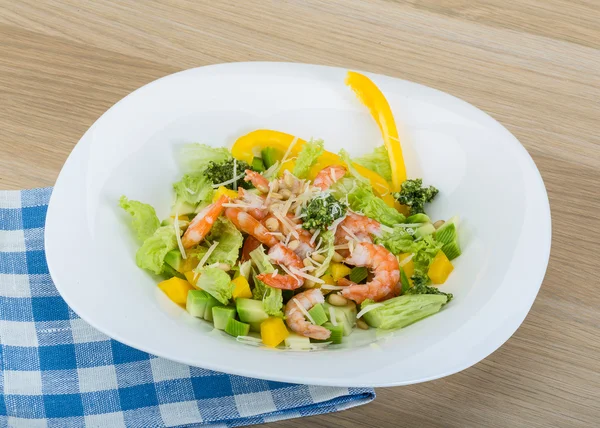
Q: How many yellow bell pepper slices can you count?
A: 2